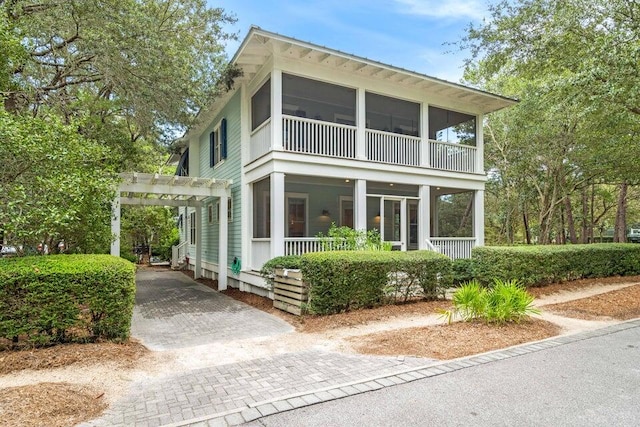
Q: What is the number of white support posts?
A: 11